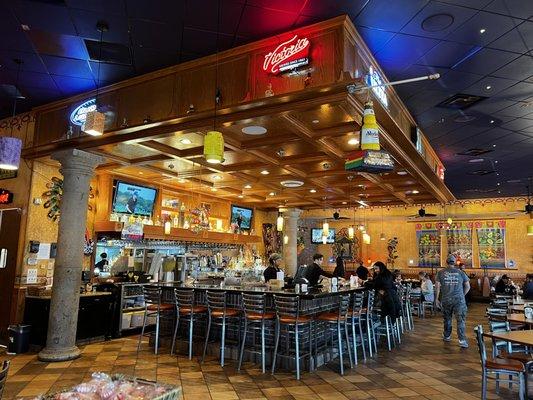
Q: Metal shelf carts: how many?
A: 1